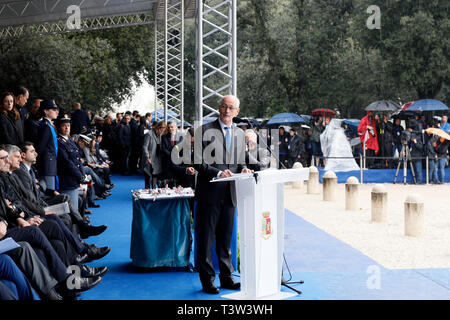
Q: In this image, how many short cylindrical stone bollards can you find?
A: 6